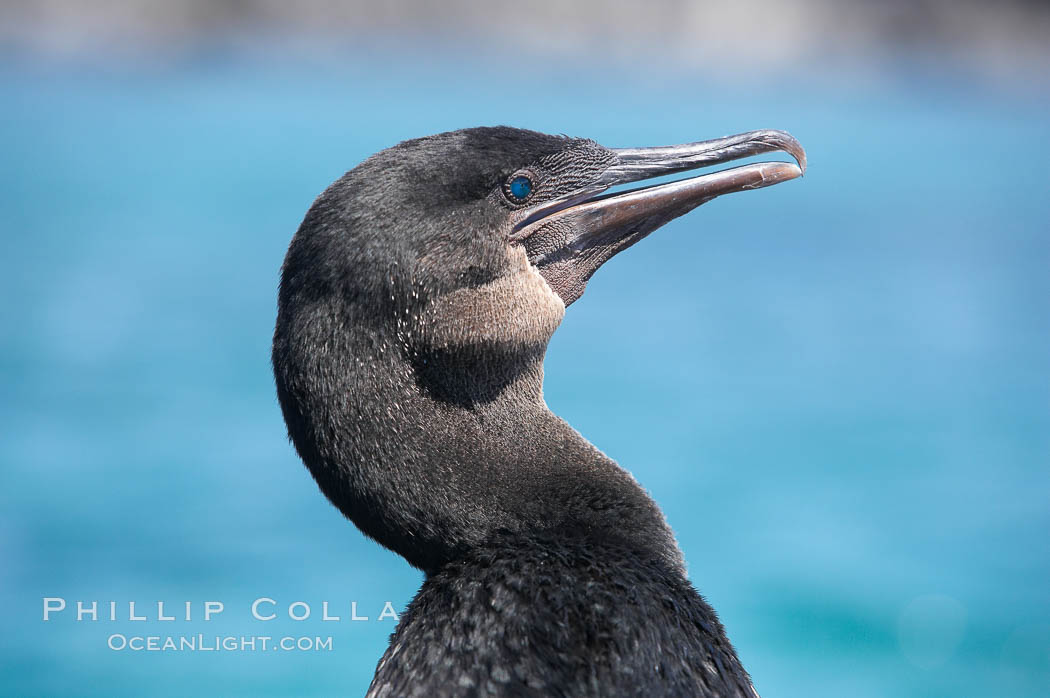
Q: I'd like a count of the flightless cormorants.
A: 1